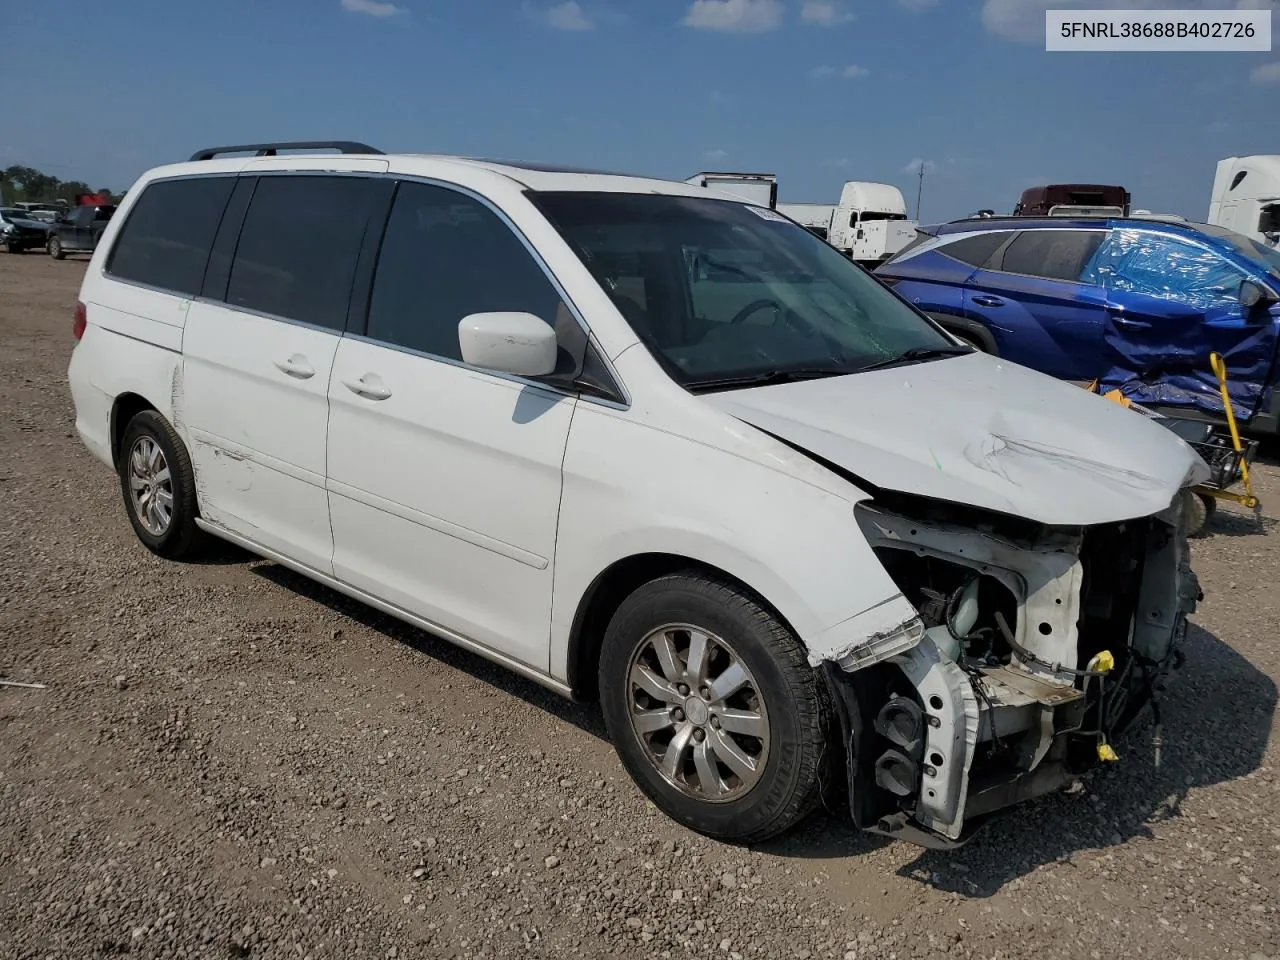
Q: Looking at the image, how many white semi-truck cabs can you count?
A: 2